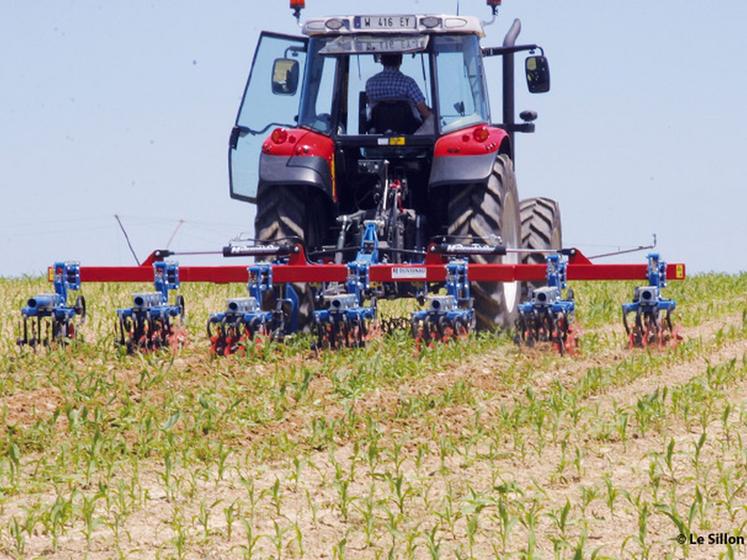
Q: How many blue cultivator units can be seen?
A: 7